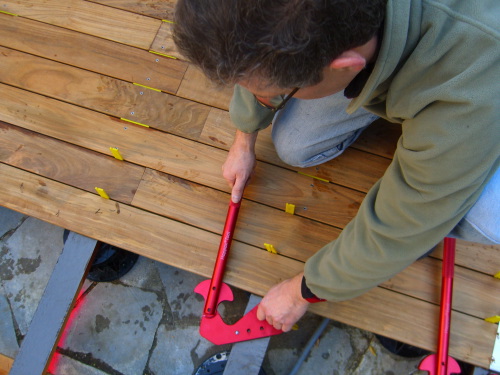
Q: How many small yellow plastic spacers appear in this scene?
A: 12